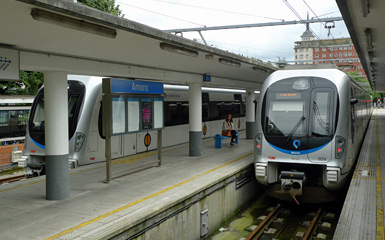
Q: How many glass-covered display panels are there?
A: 4